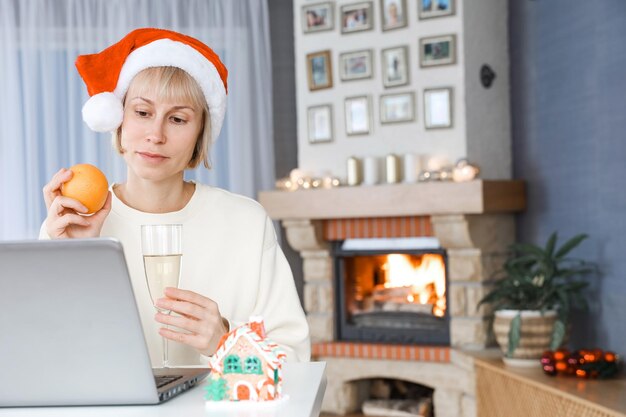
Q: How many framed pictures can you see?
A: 12